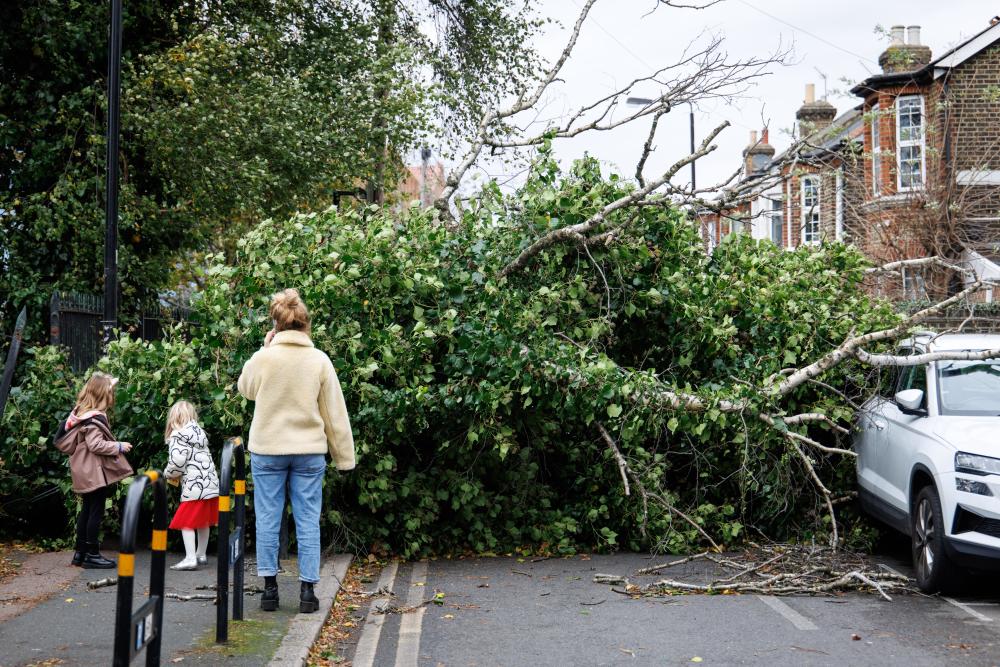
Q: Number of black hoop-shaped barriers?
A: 2